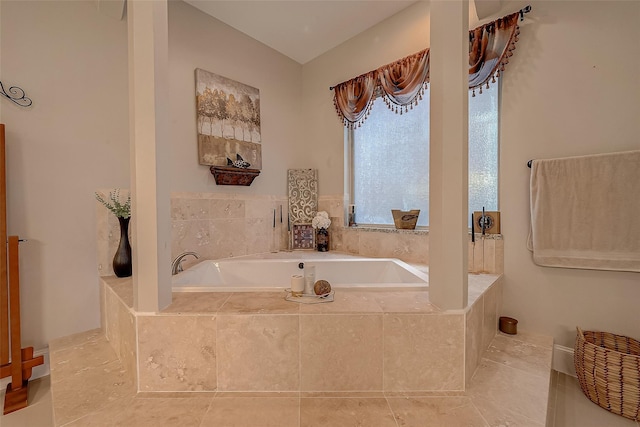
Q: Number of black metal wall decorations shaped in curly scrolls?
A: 1